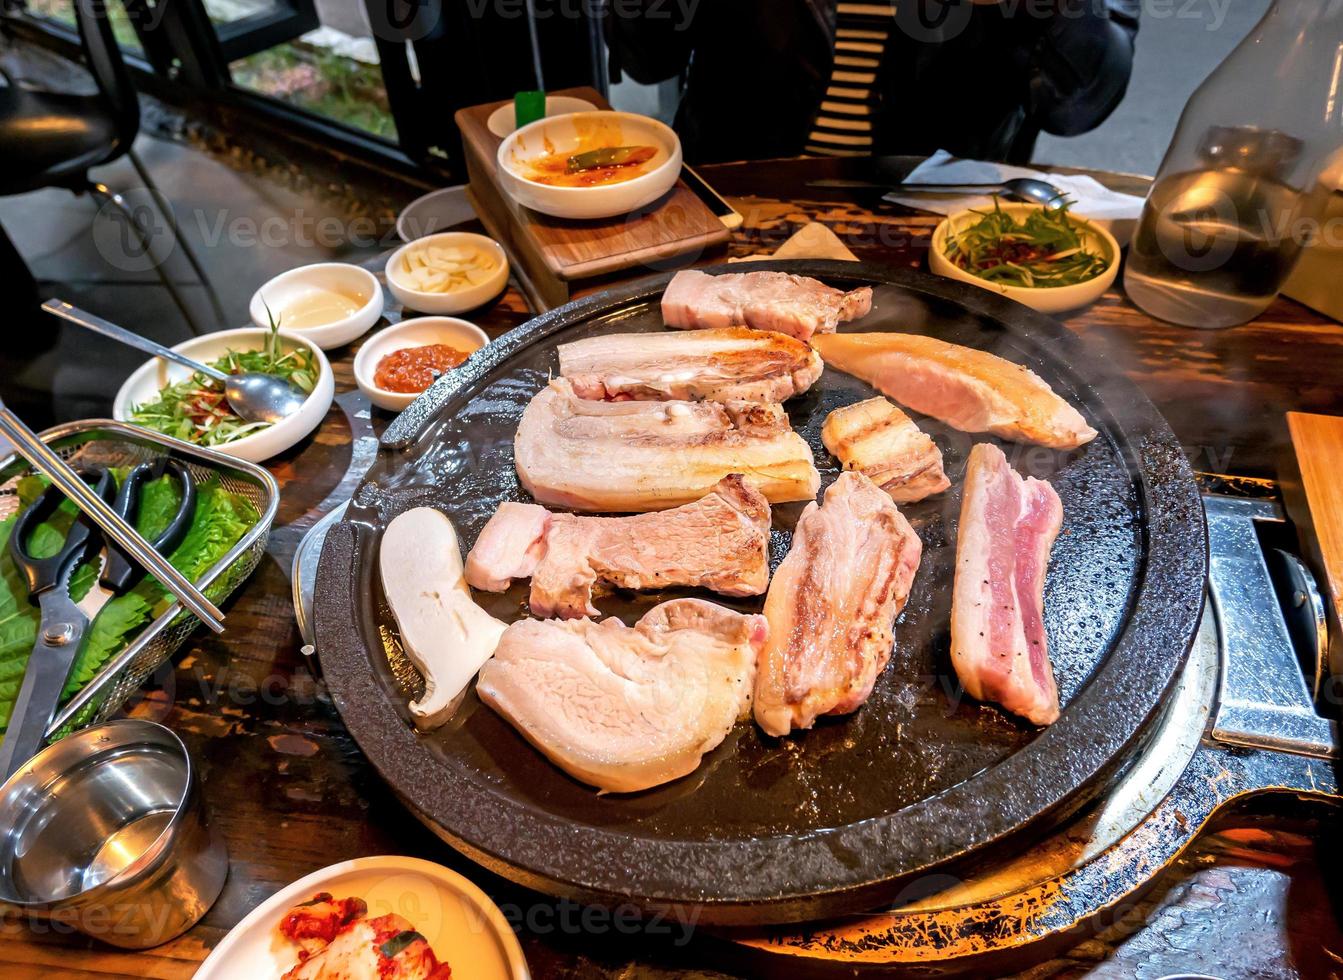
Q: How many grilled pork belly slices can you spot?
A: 9